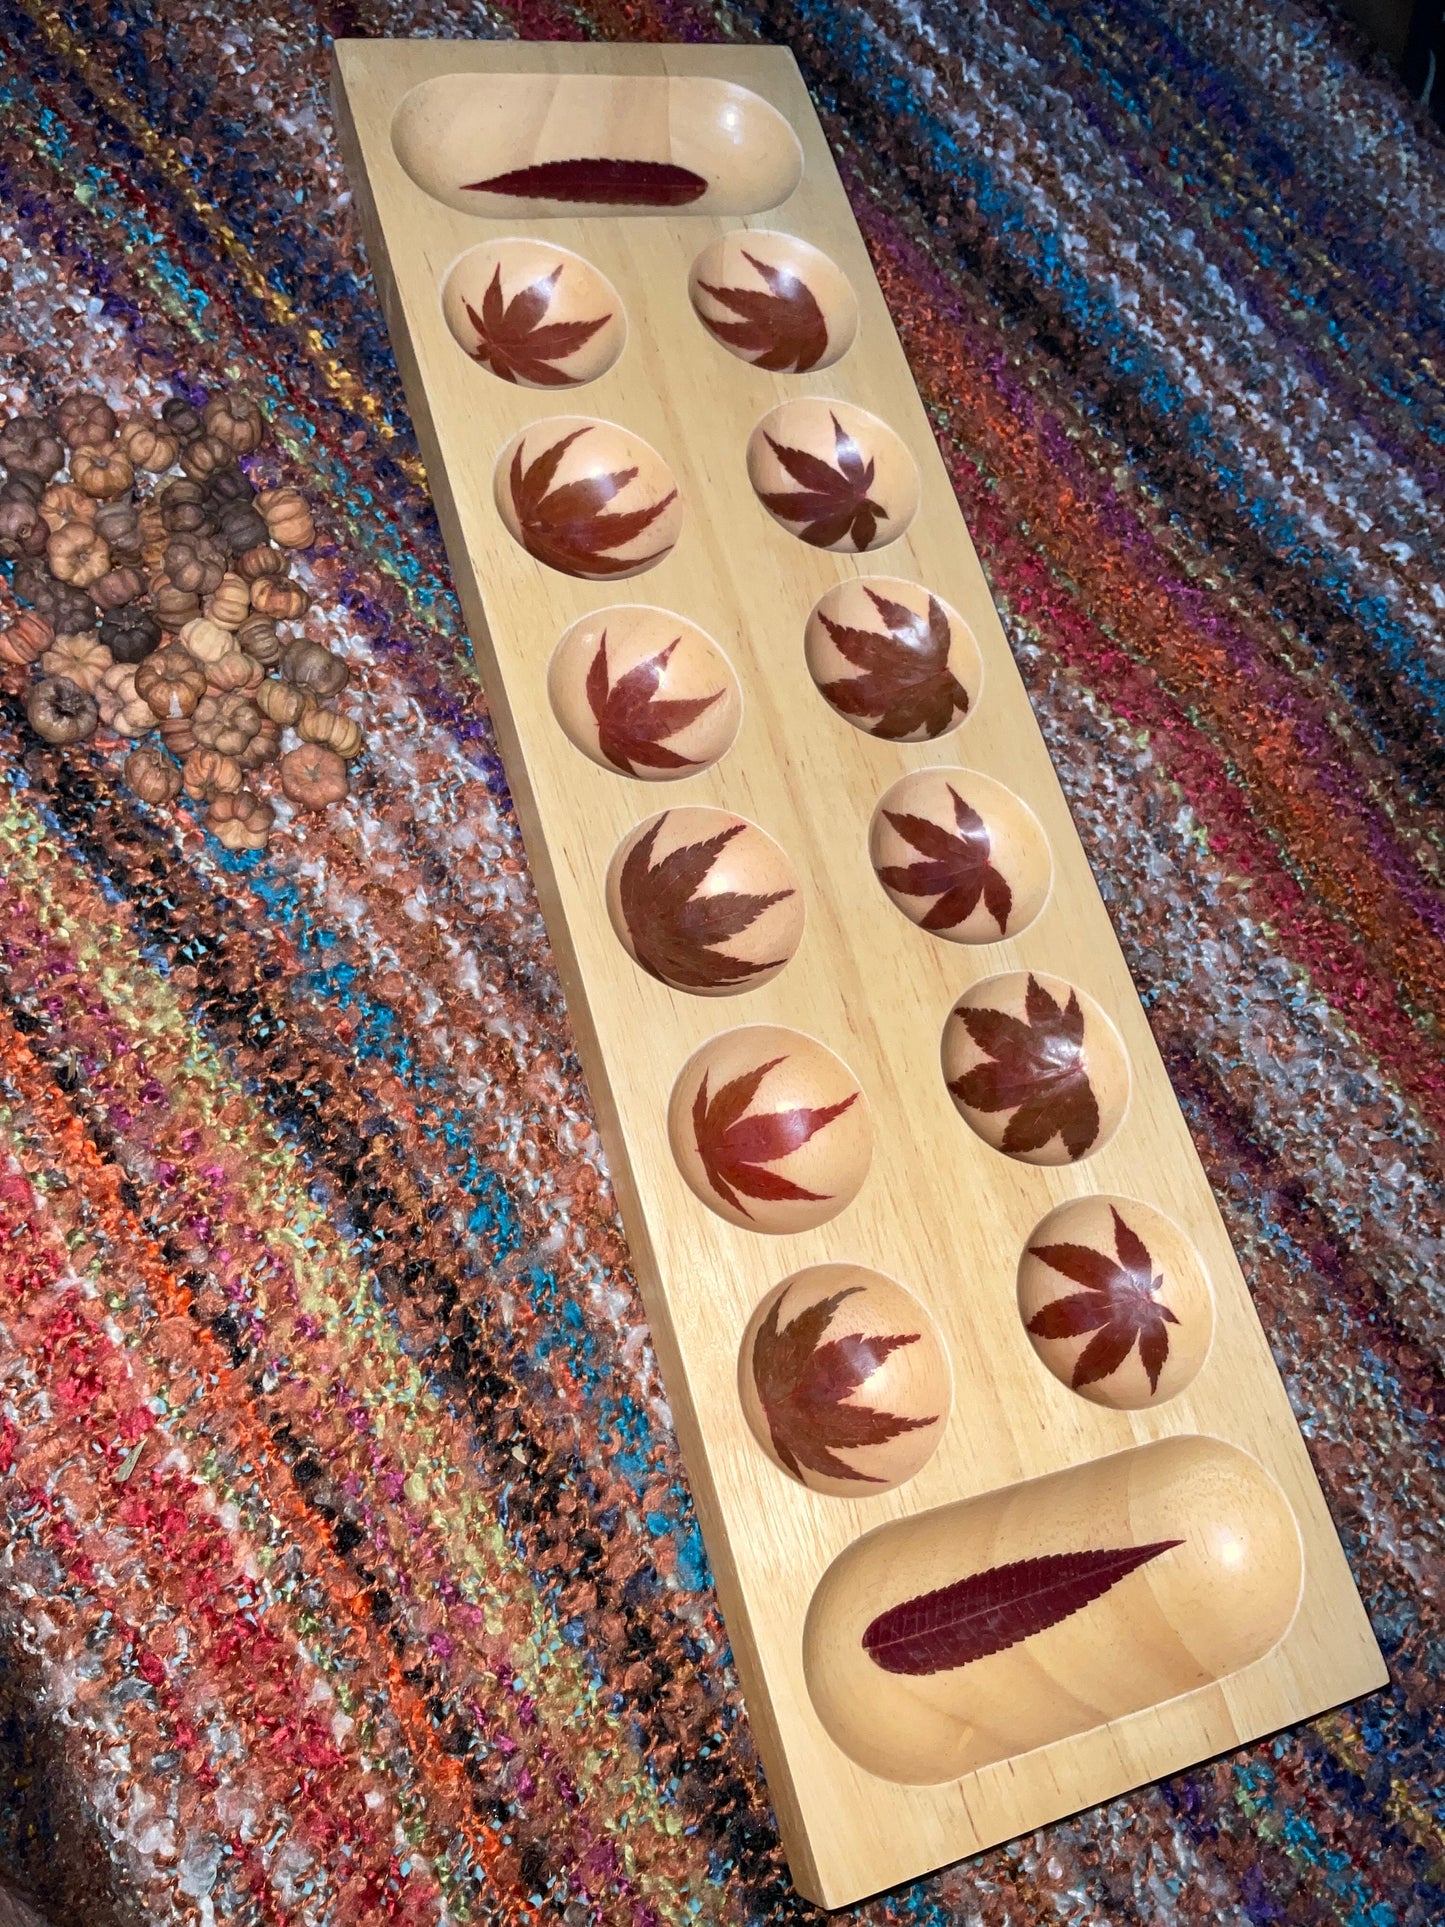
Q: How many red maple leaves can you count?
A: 12